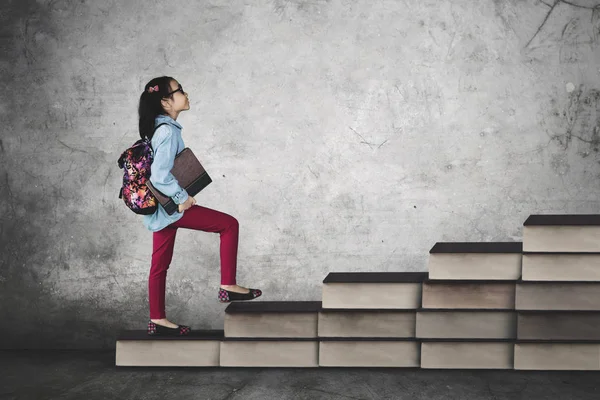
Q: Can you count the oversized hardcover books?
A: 15